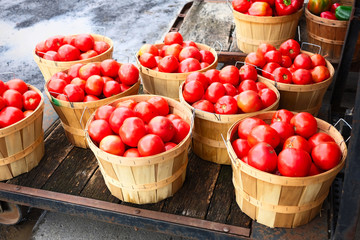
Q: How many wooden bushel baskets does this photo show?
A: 10